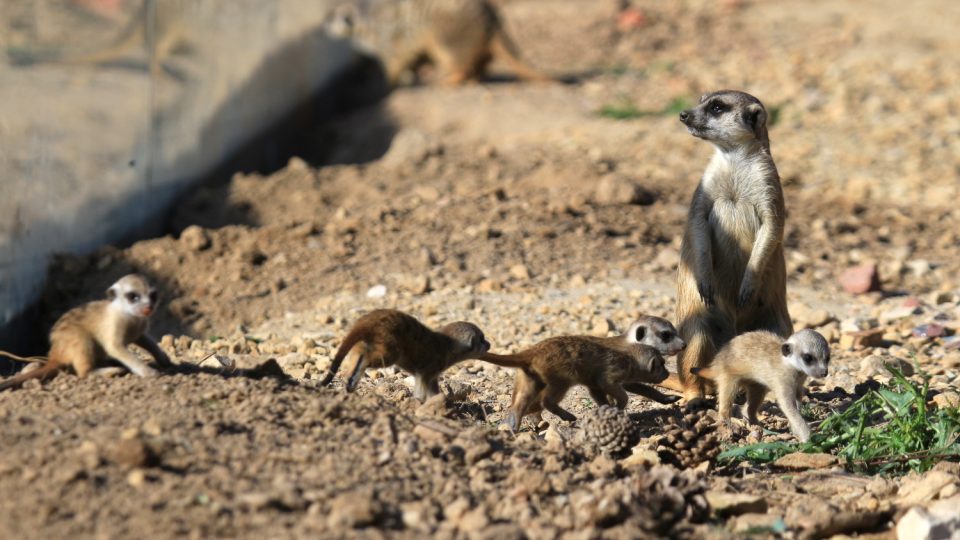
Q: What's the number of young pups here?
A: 5